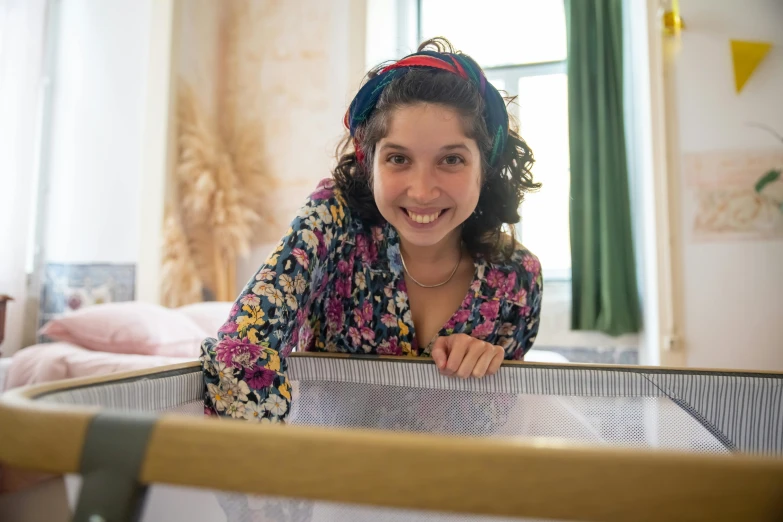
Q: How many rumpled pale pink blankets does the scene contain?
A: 1